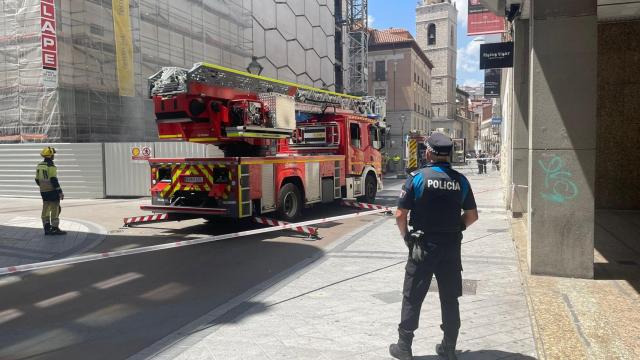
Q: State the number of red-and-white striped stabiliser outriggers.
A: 3